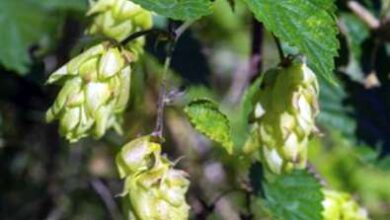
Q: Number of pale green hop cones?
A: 5